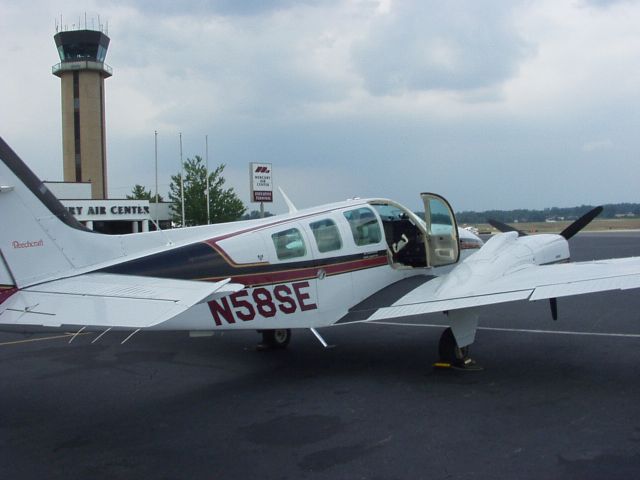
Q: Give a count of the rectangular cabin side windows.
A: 3